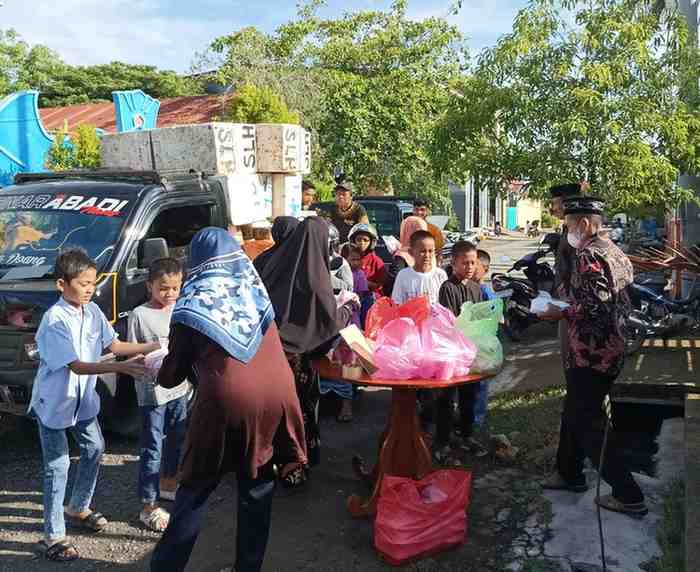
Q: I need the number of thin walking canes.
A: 1